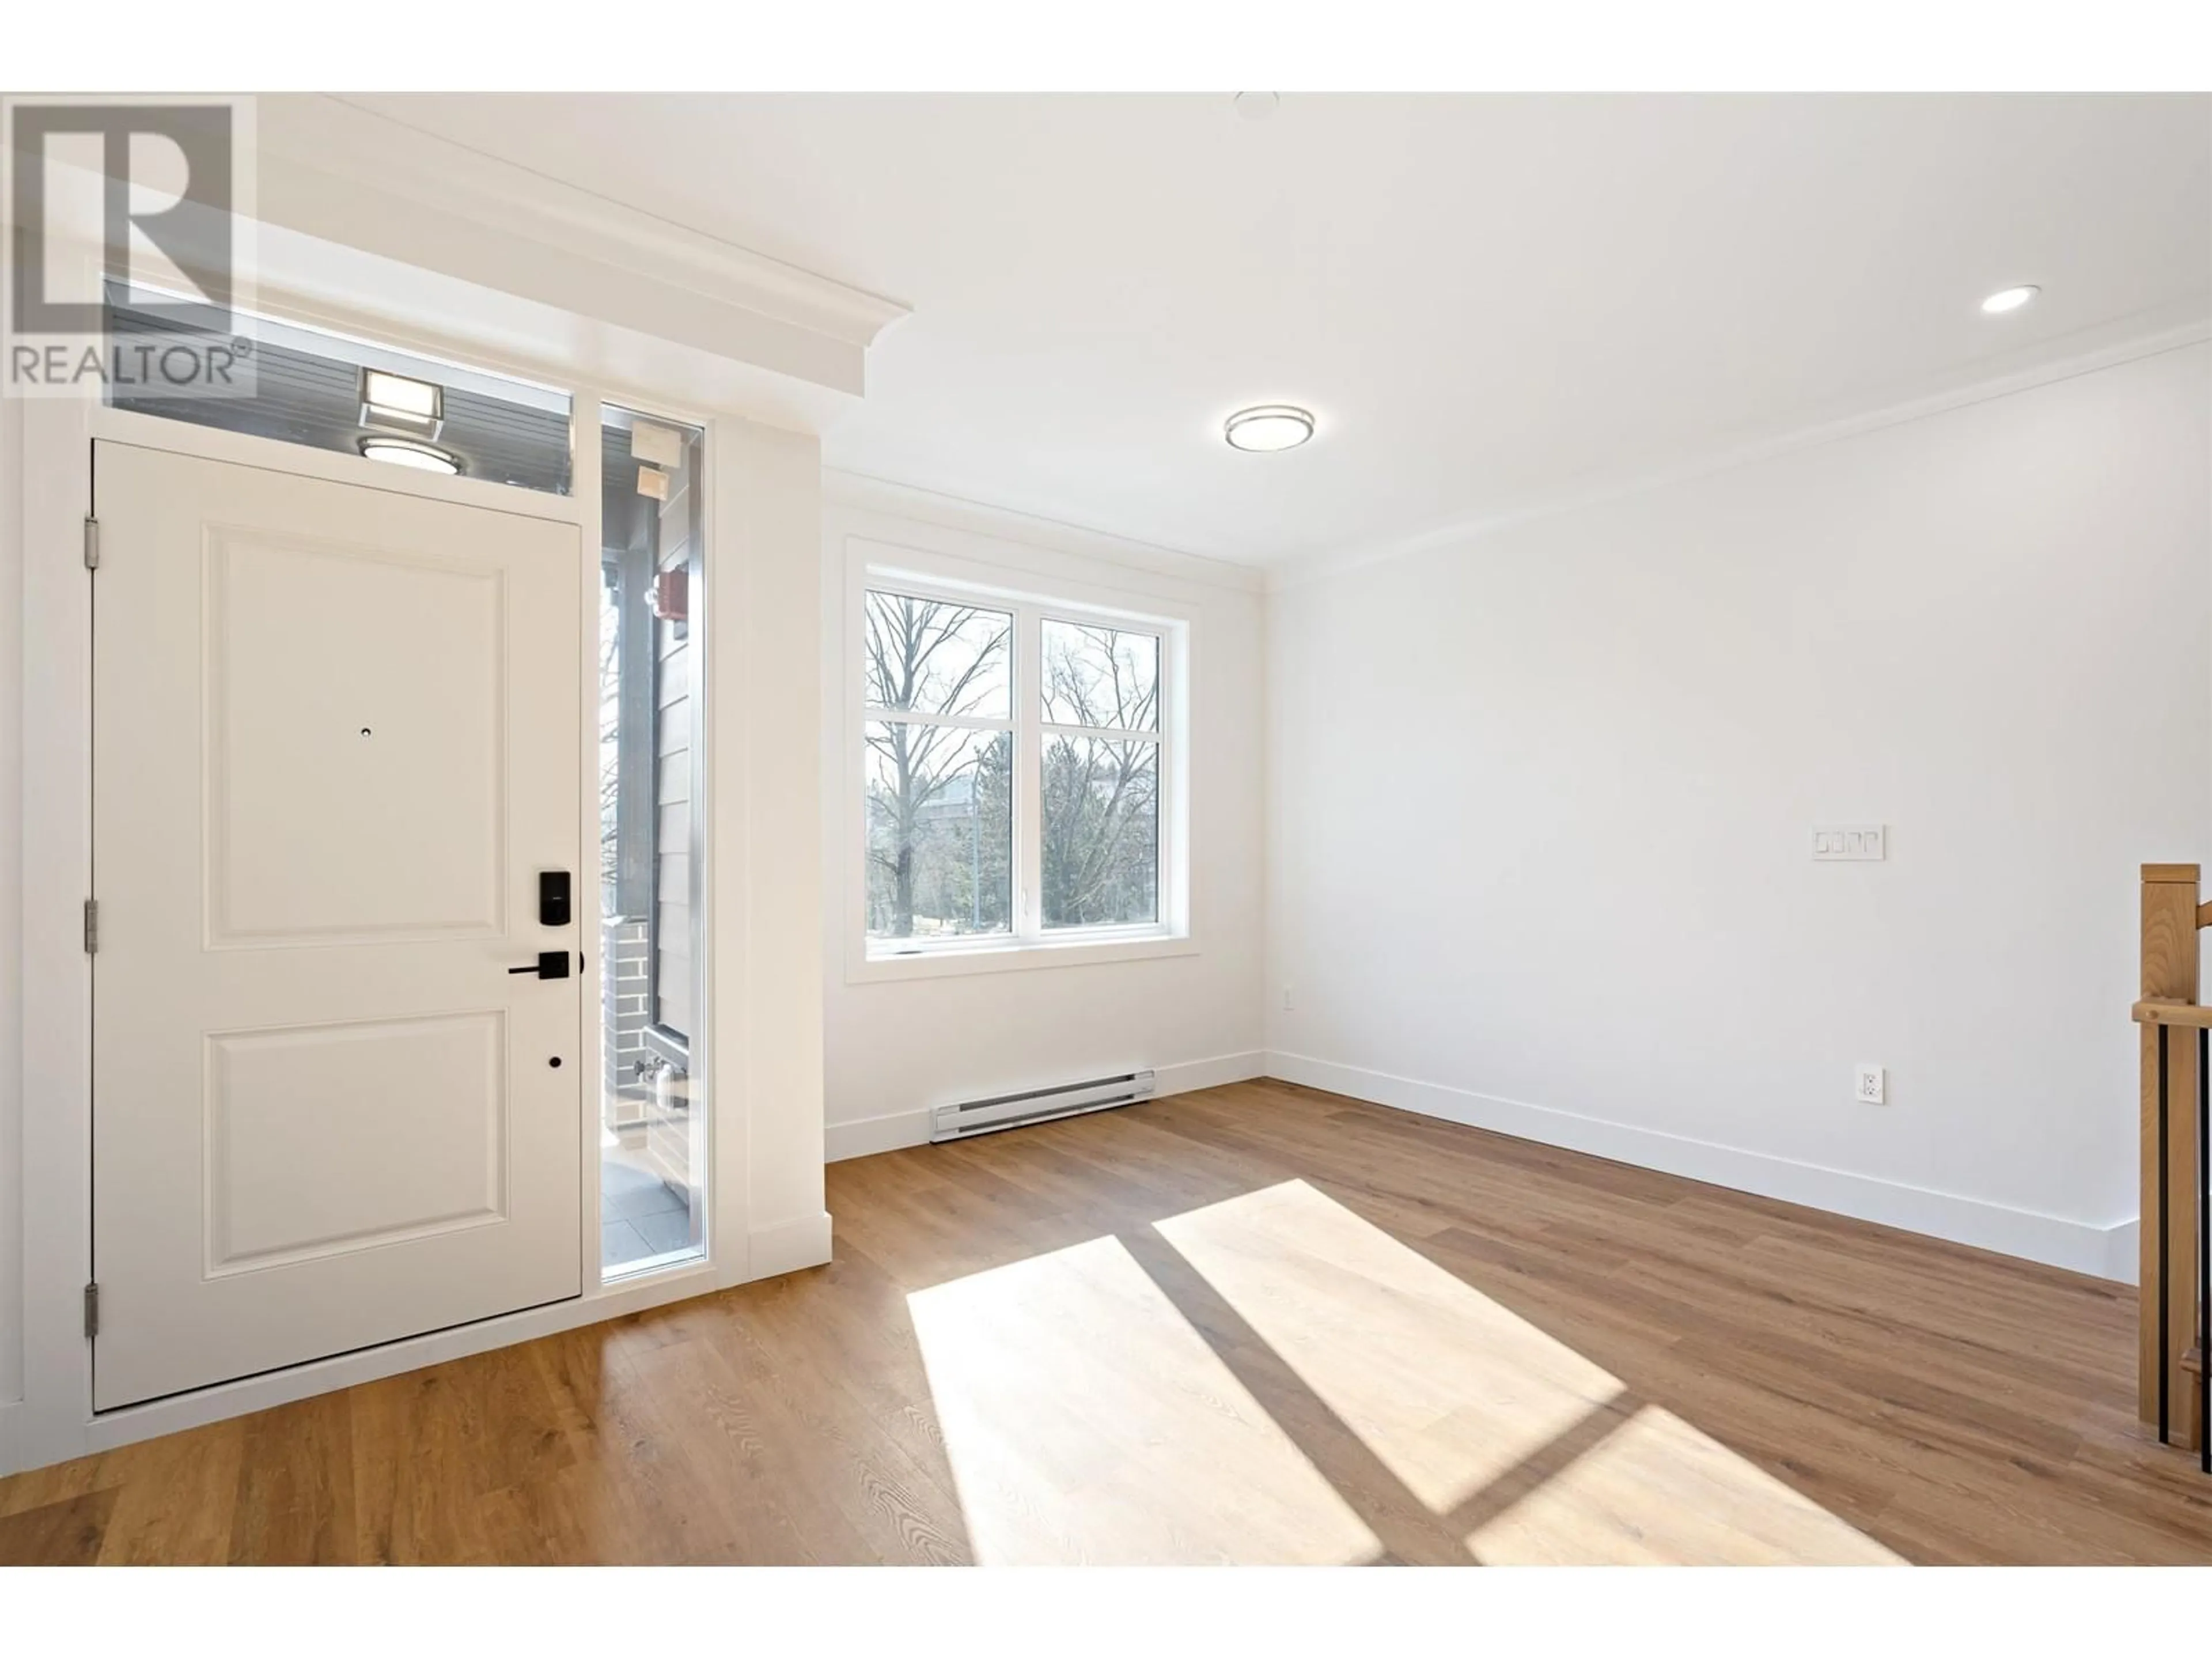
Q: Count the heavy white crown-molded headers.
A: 1